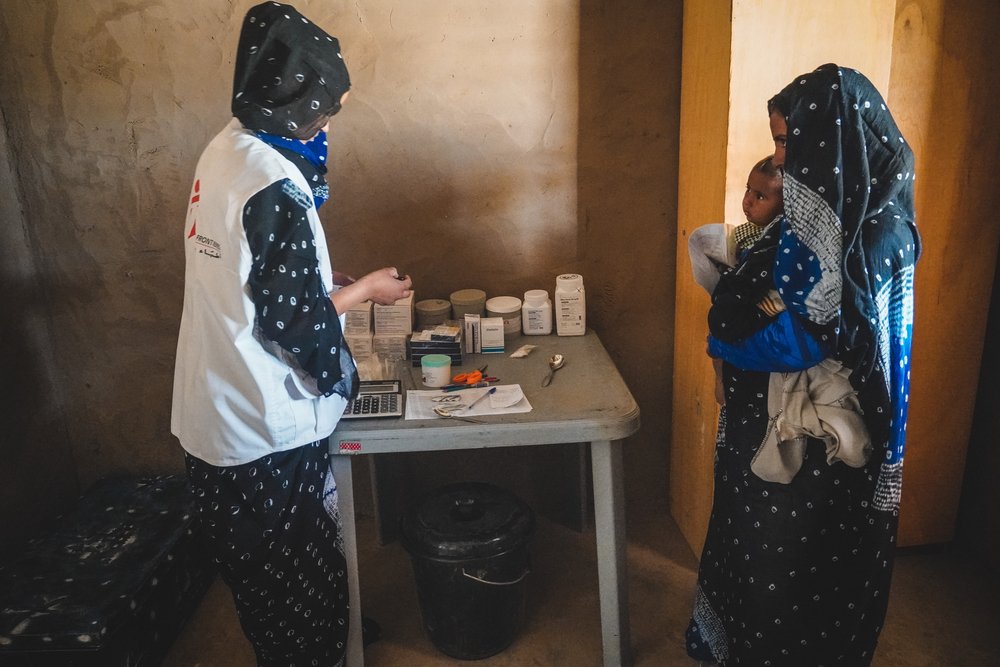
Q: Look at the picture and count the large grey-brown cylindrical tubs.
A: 3